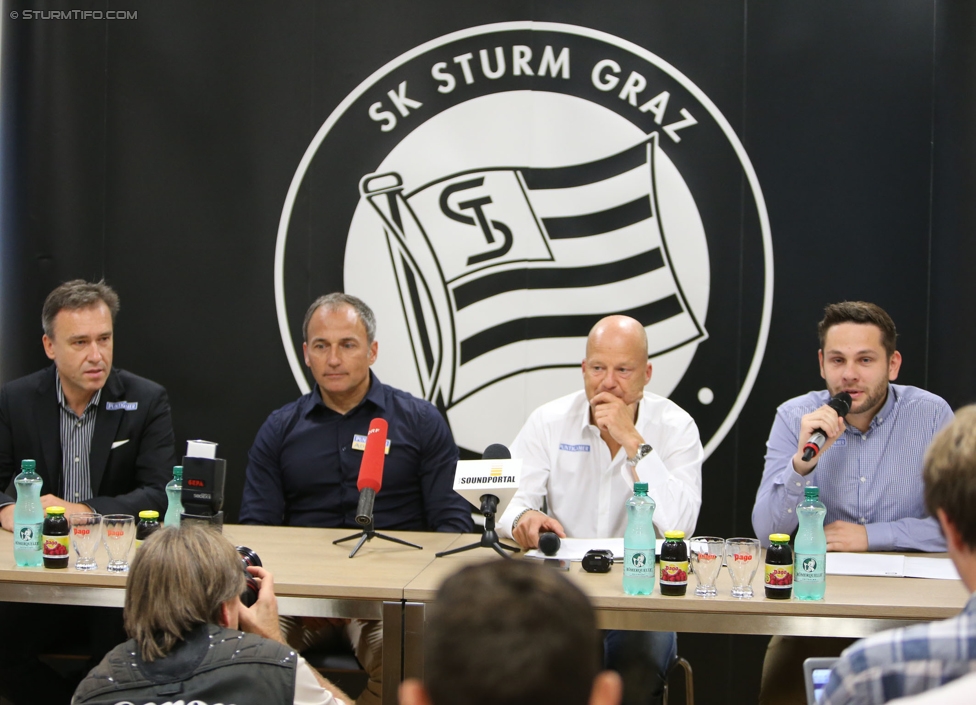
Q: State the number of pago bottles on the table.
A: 4